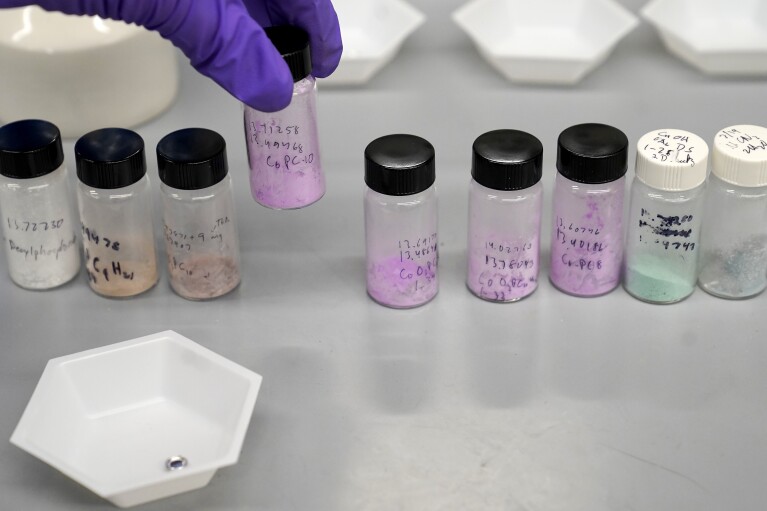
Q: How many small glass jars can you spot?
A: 9